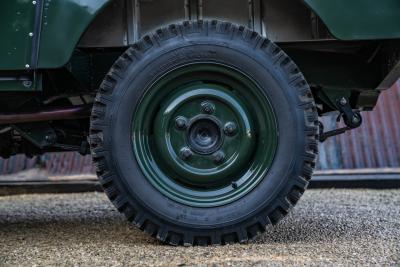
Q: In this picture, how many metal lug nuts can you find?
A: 5